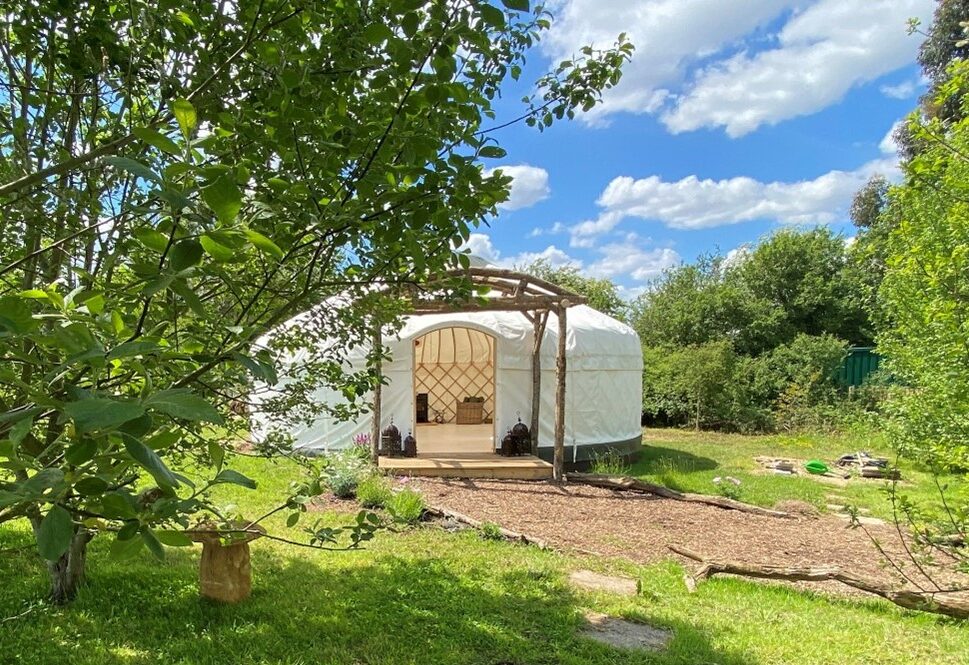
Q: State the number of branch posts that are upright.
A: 3